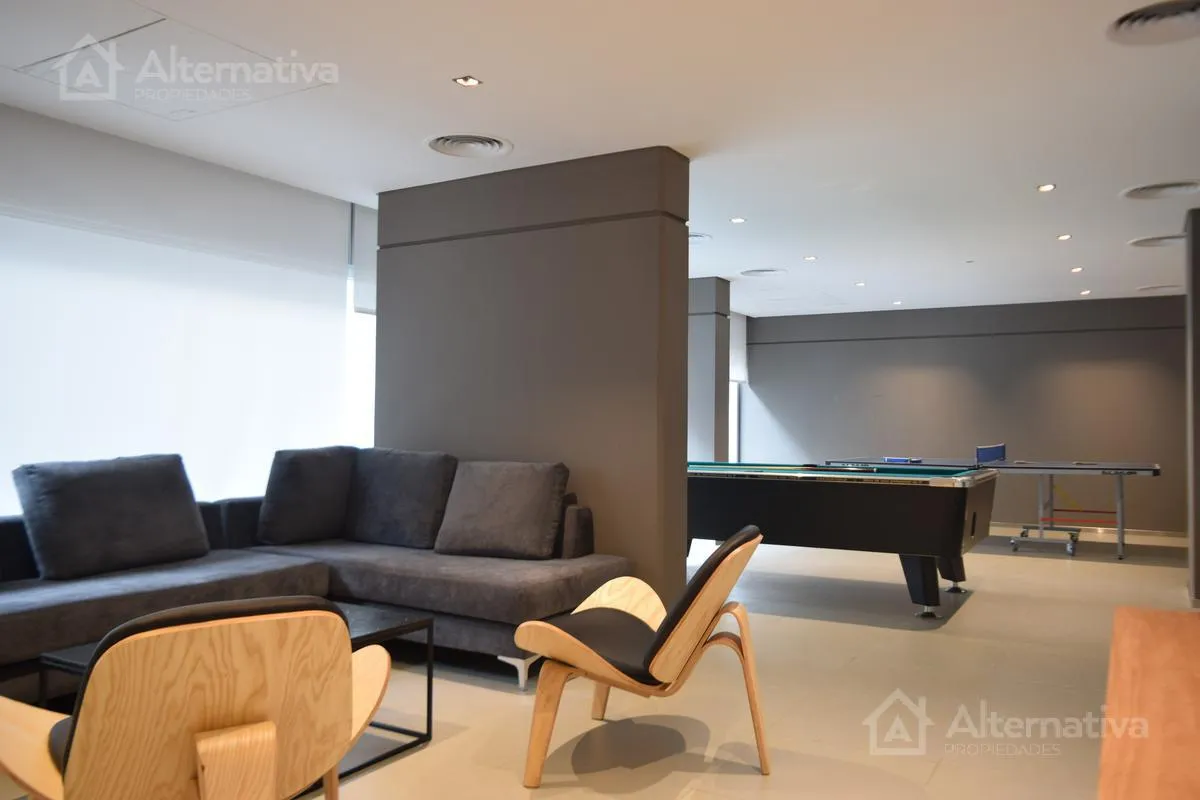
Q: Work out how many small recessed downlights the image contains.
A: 9